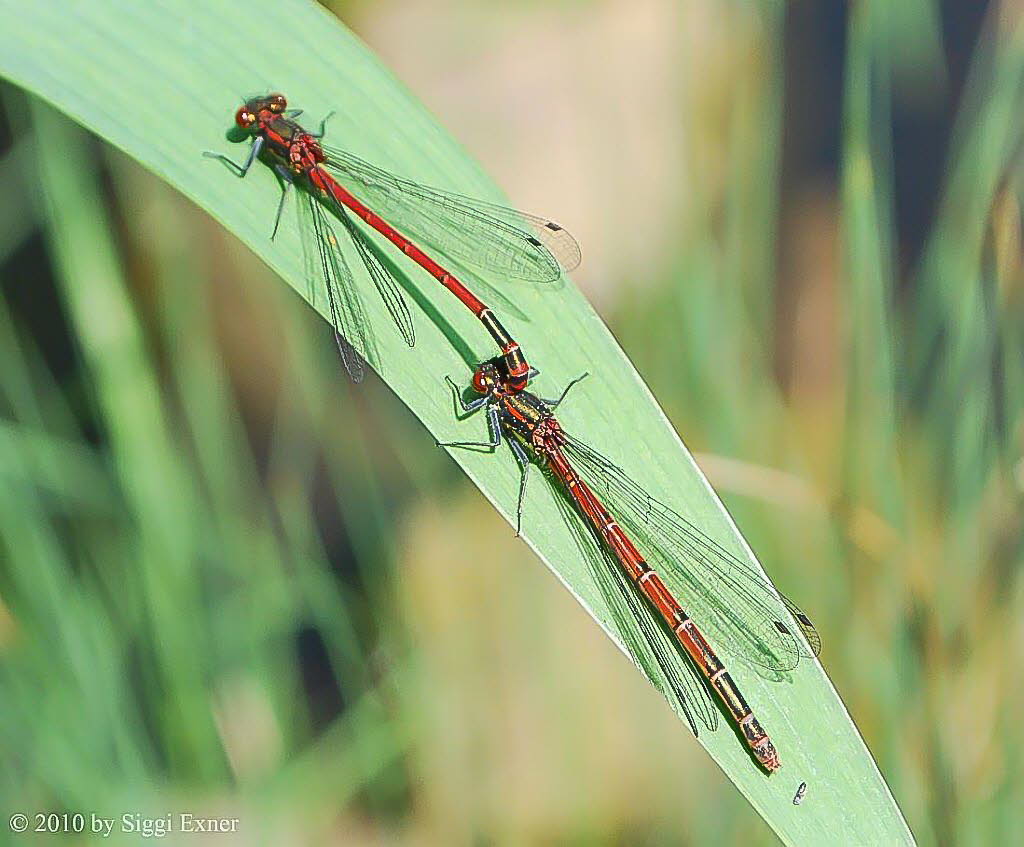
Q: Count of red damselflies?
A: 2